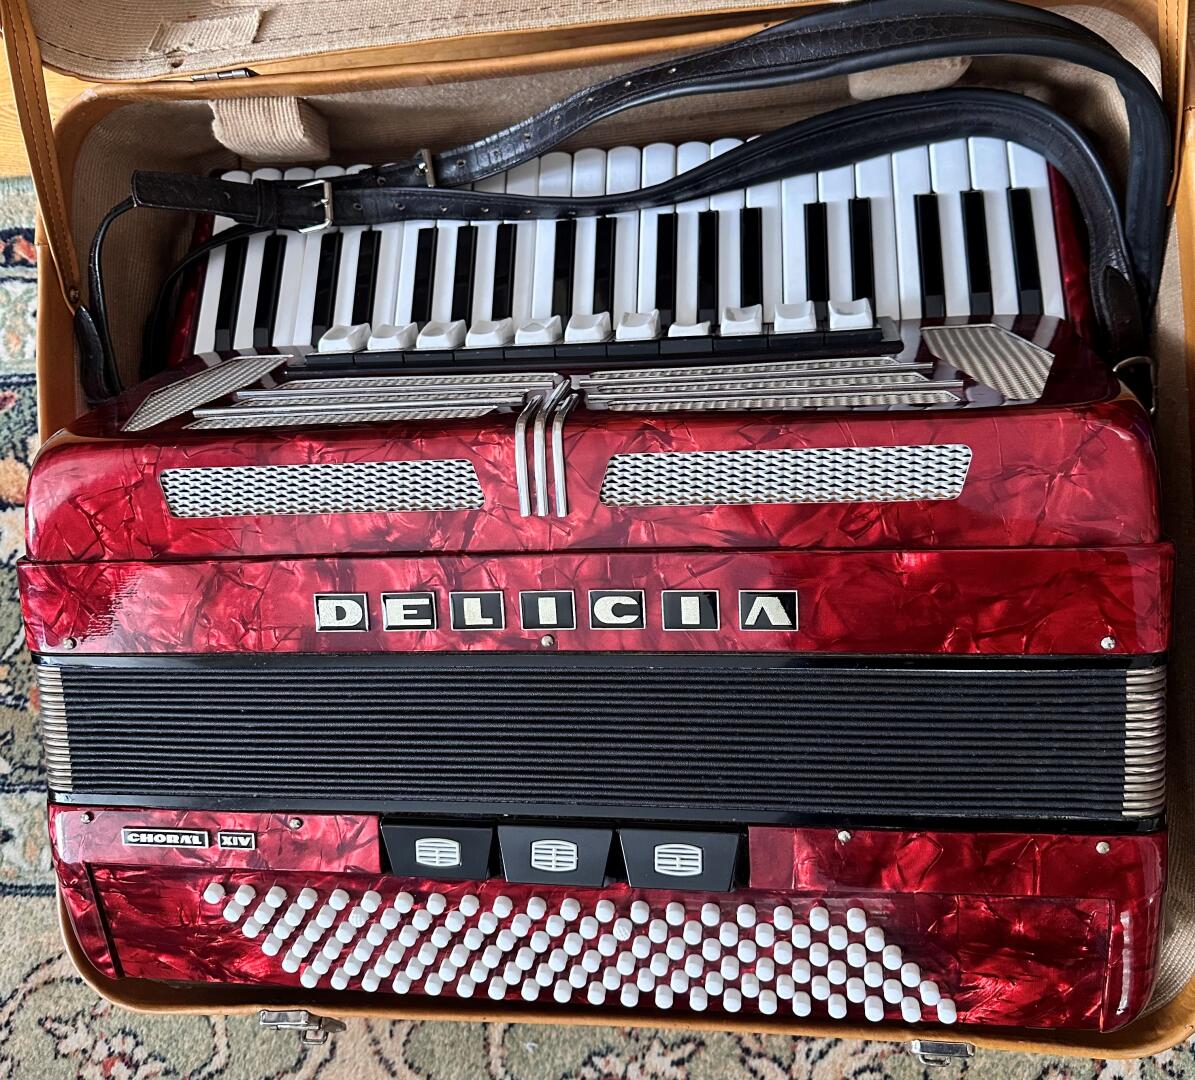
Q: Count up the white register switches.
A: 11